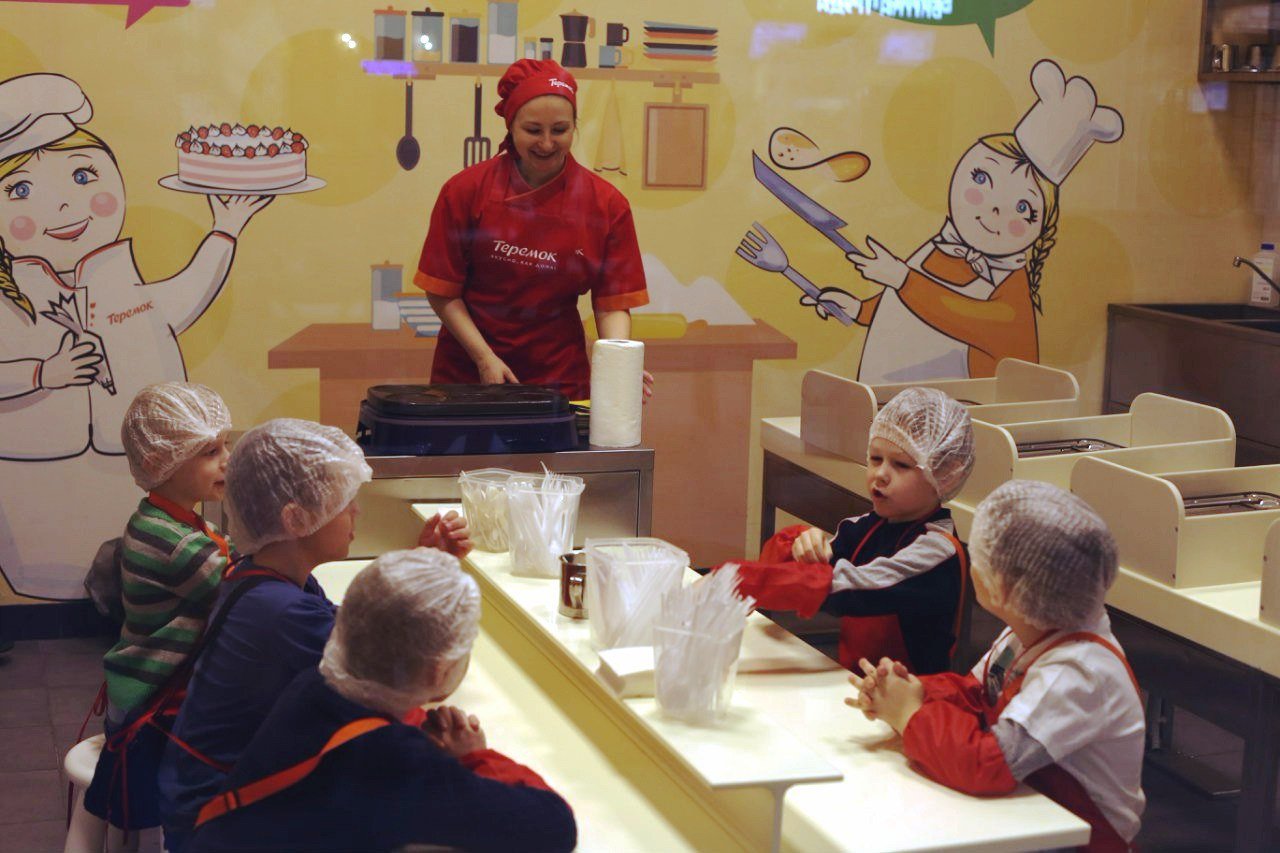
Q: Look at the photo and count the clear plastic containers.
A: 4